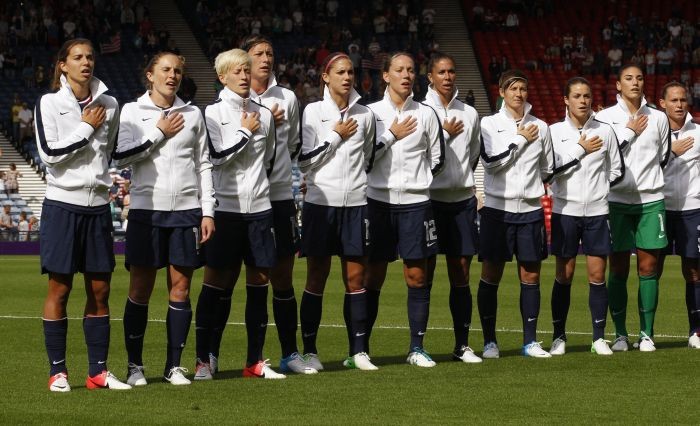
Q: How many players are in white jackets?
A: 11